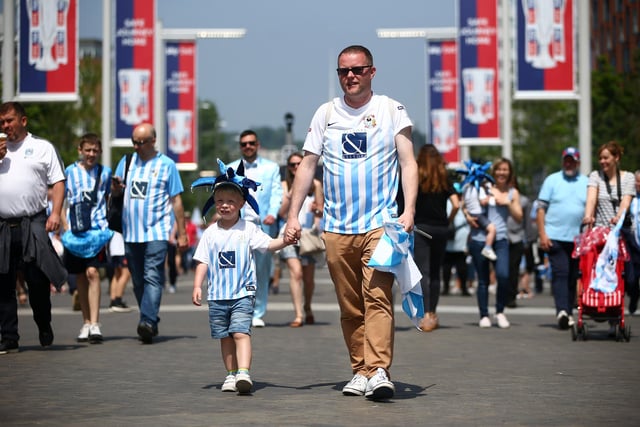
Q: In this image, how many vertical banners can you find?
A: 6